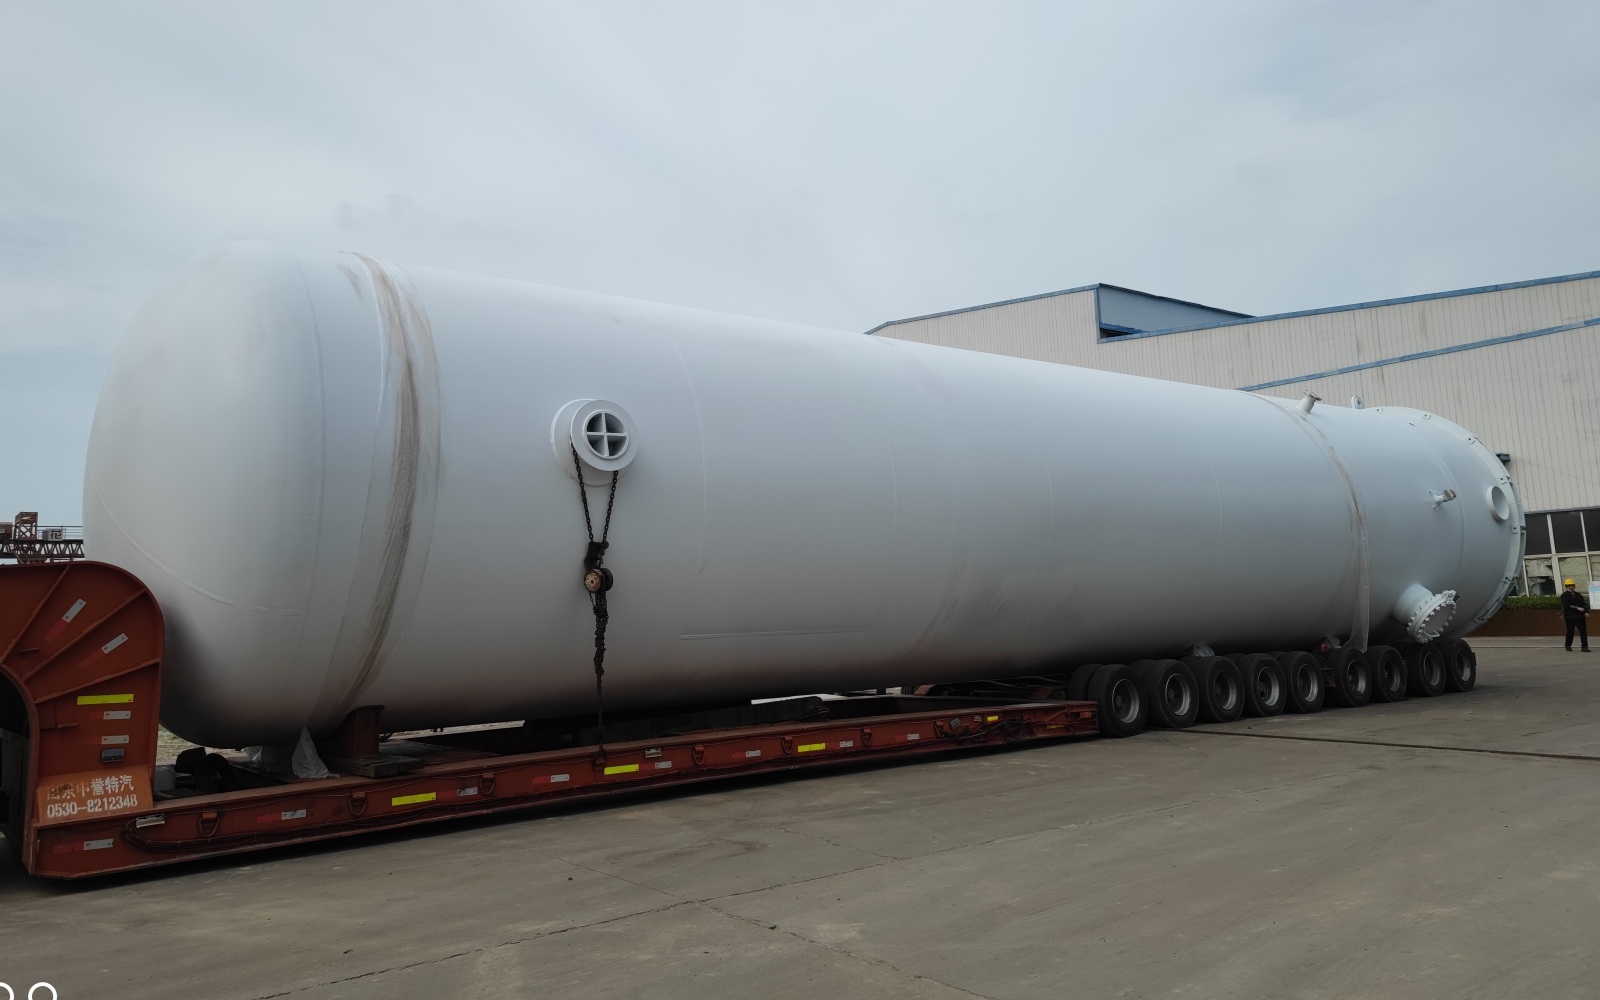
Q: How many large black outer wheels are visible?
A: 9